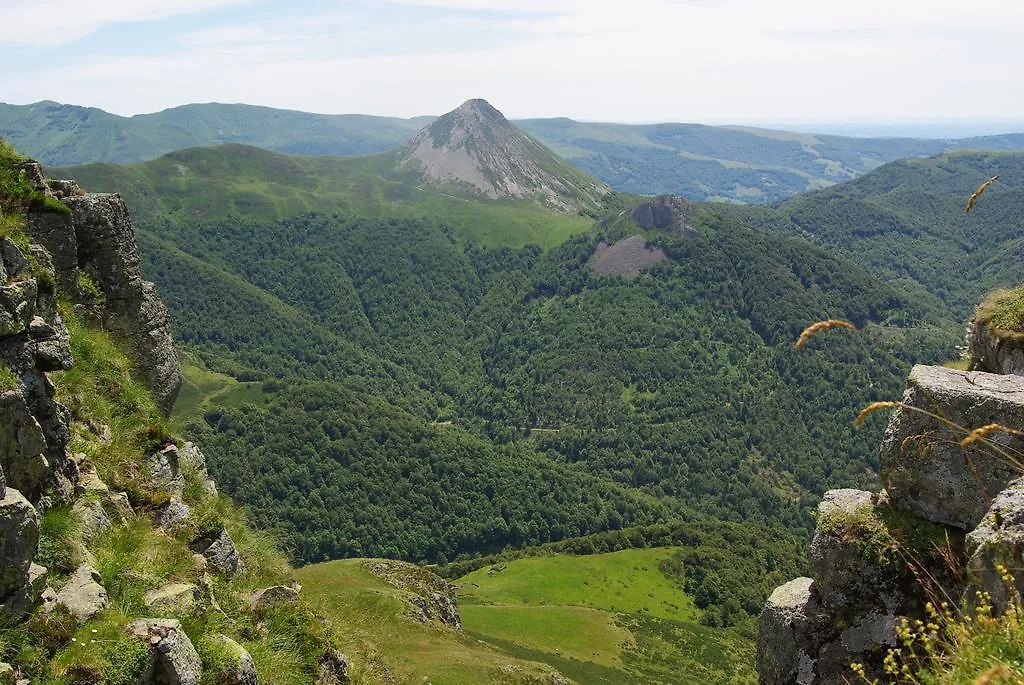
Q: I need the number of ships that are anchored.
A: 0